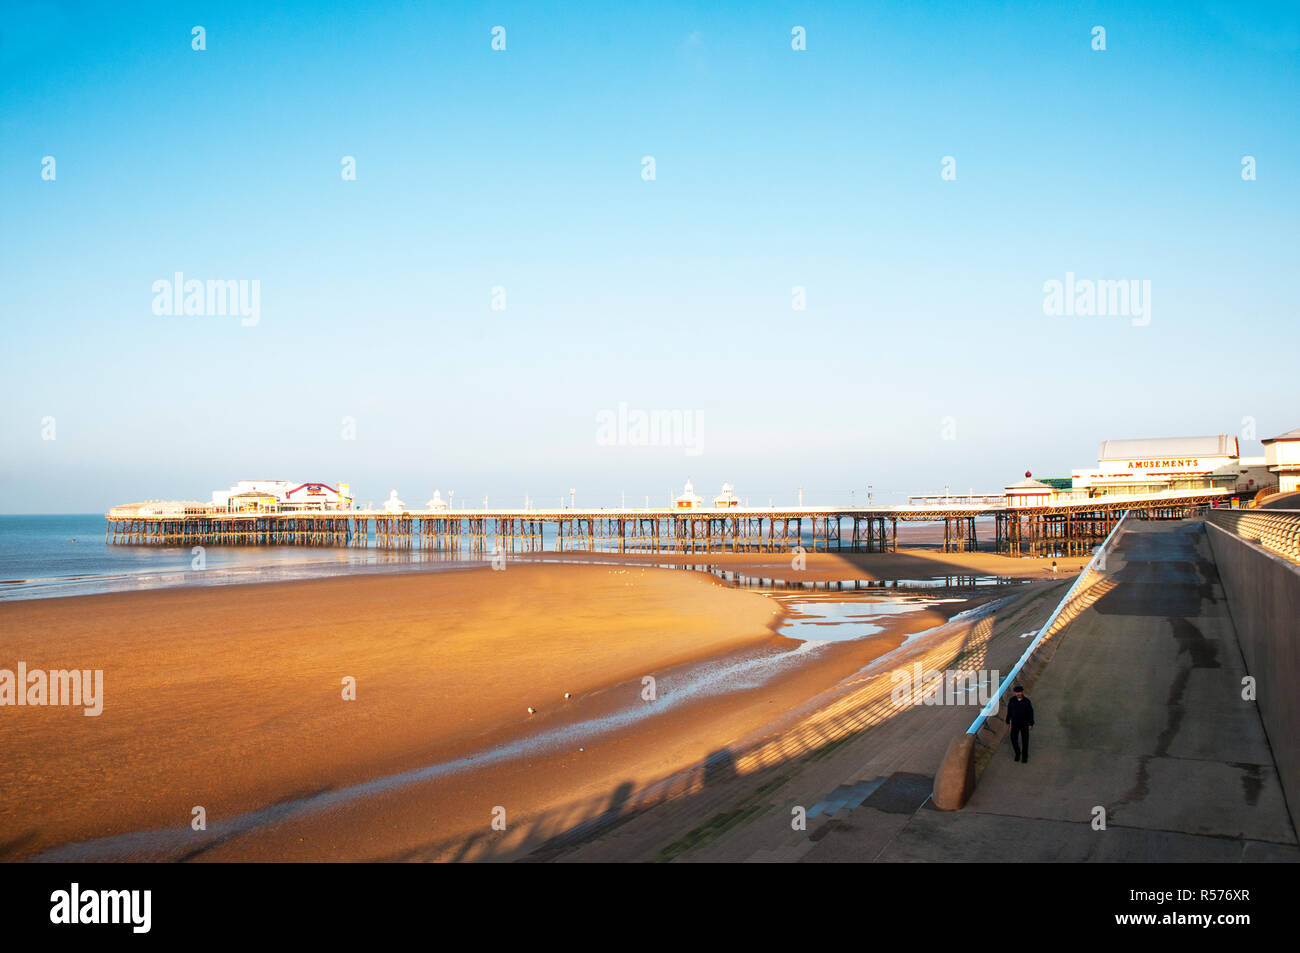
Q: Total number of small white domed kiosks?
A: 4